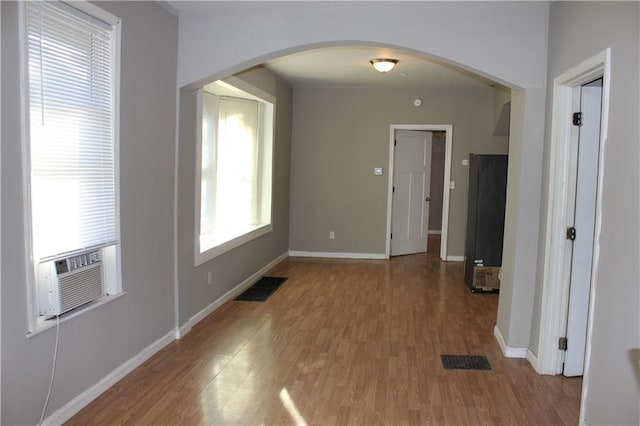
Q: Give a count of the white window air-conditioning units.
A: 1